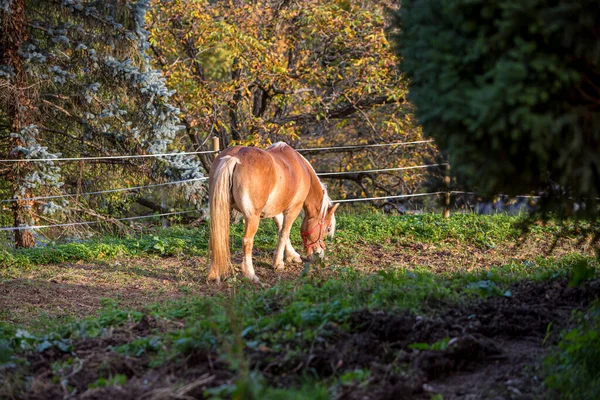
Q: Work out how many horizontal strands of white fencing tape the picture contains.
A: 3